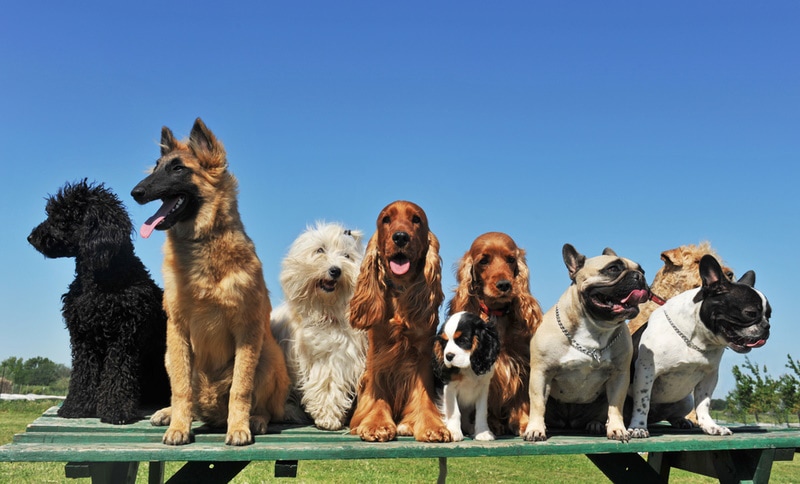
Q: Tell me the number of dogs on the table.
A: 9